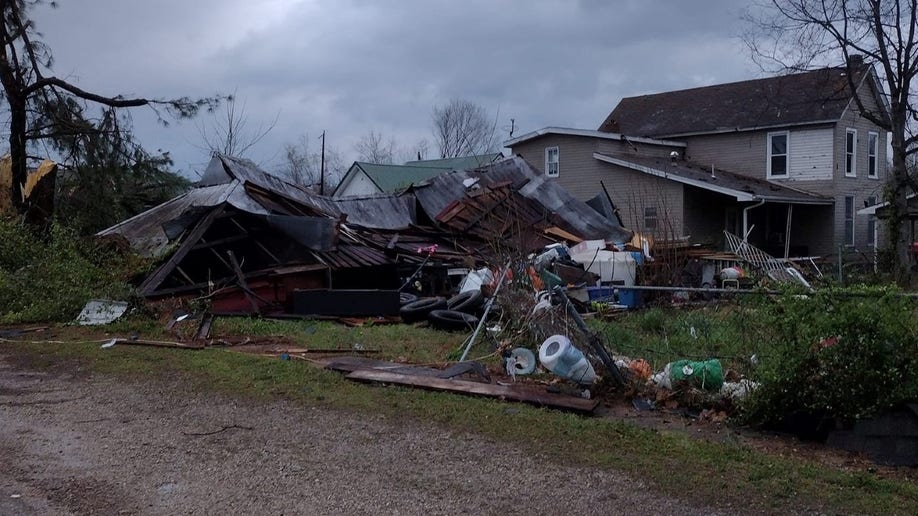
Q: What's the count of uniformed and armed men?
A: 0